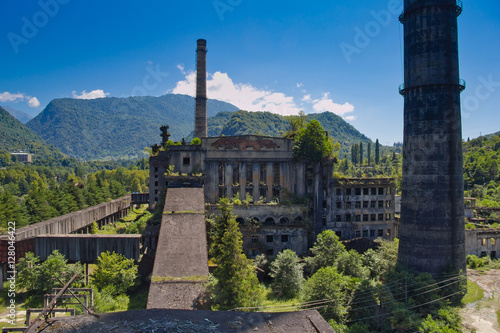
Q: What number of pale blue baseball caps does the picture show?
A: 0